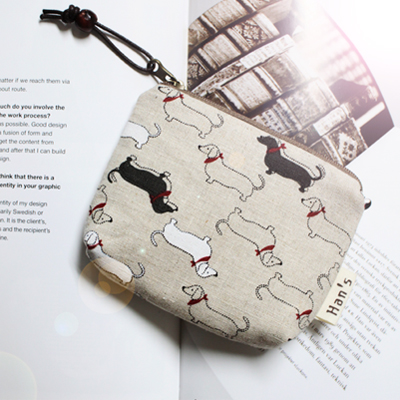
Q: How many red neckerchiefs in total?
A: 11